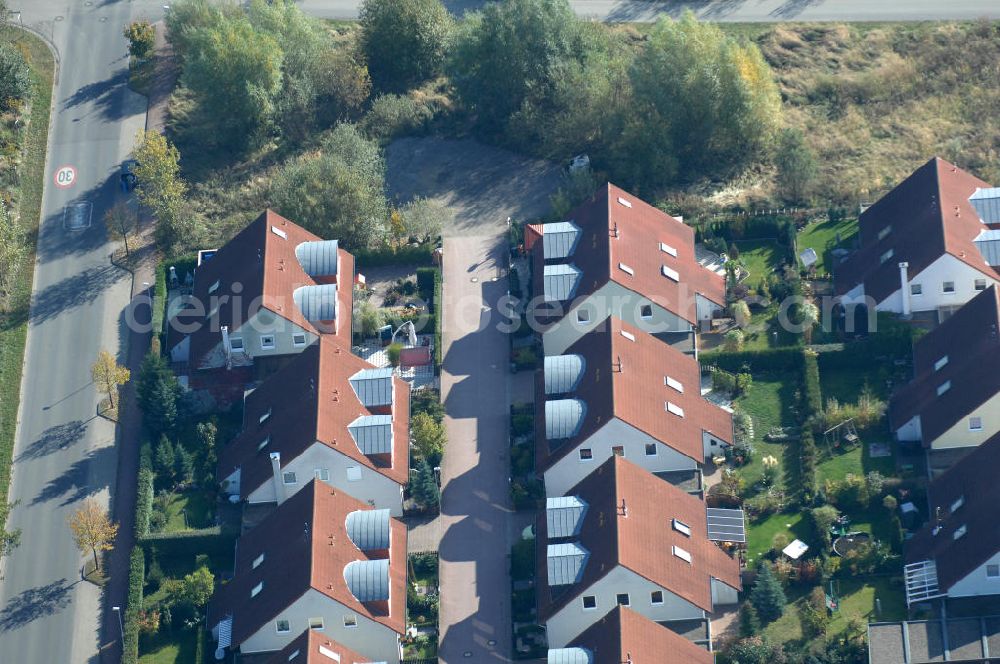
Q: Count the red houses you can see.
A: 11